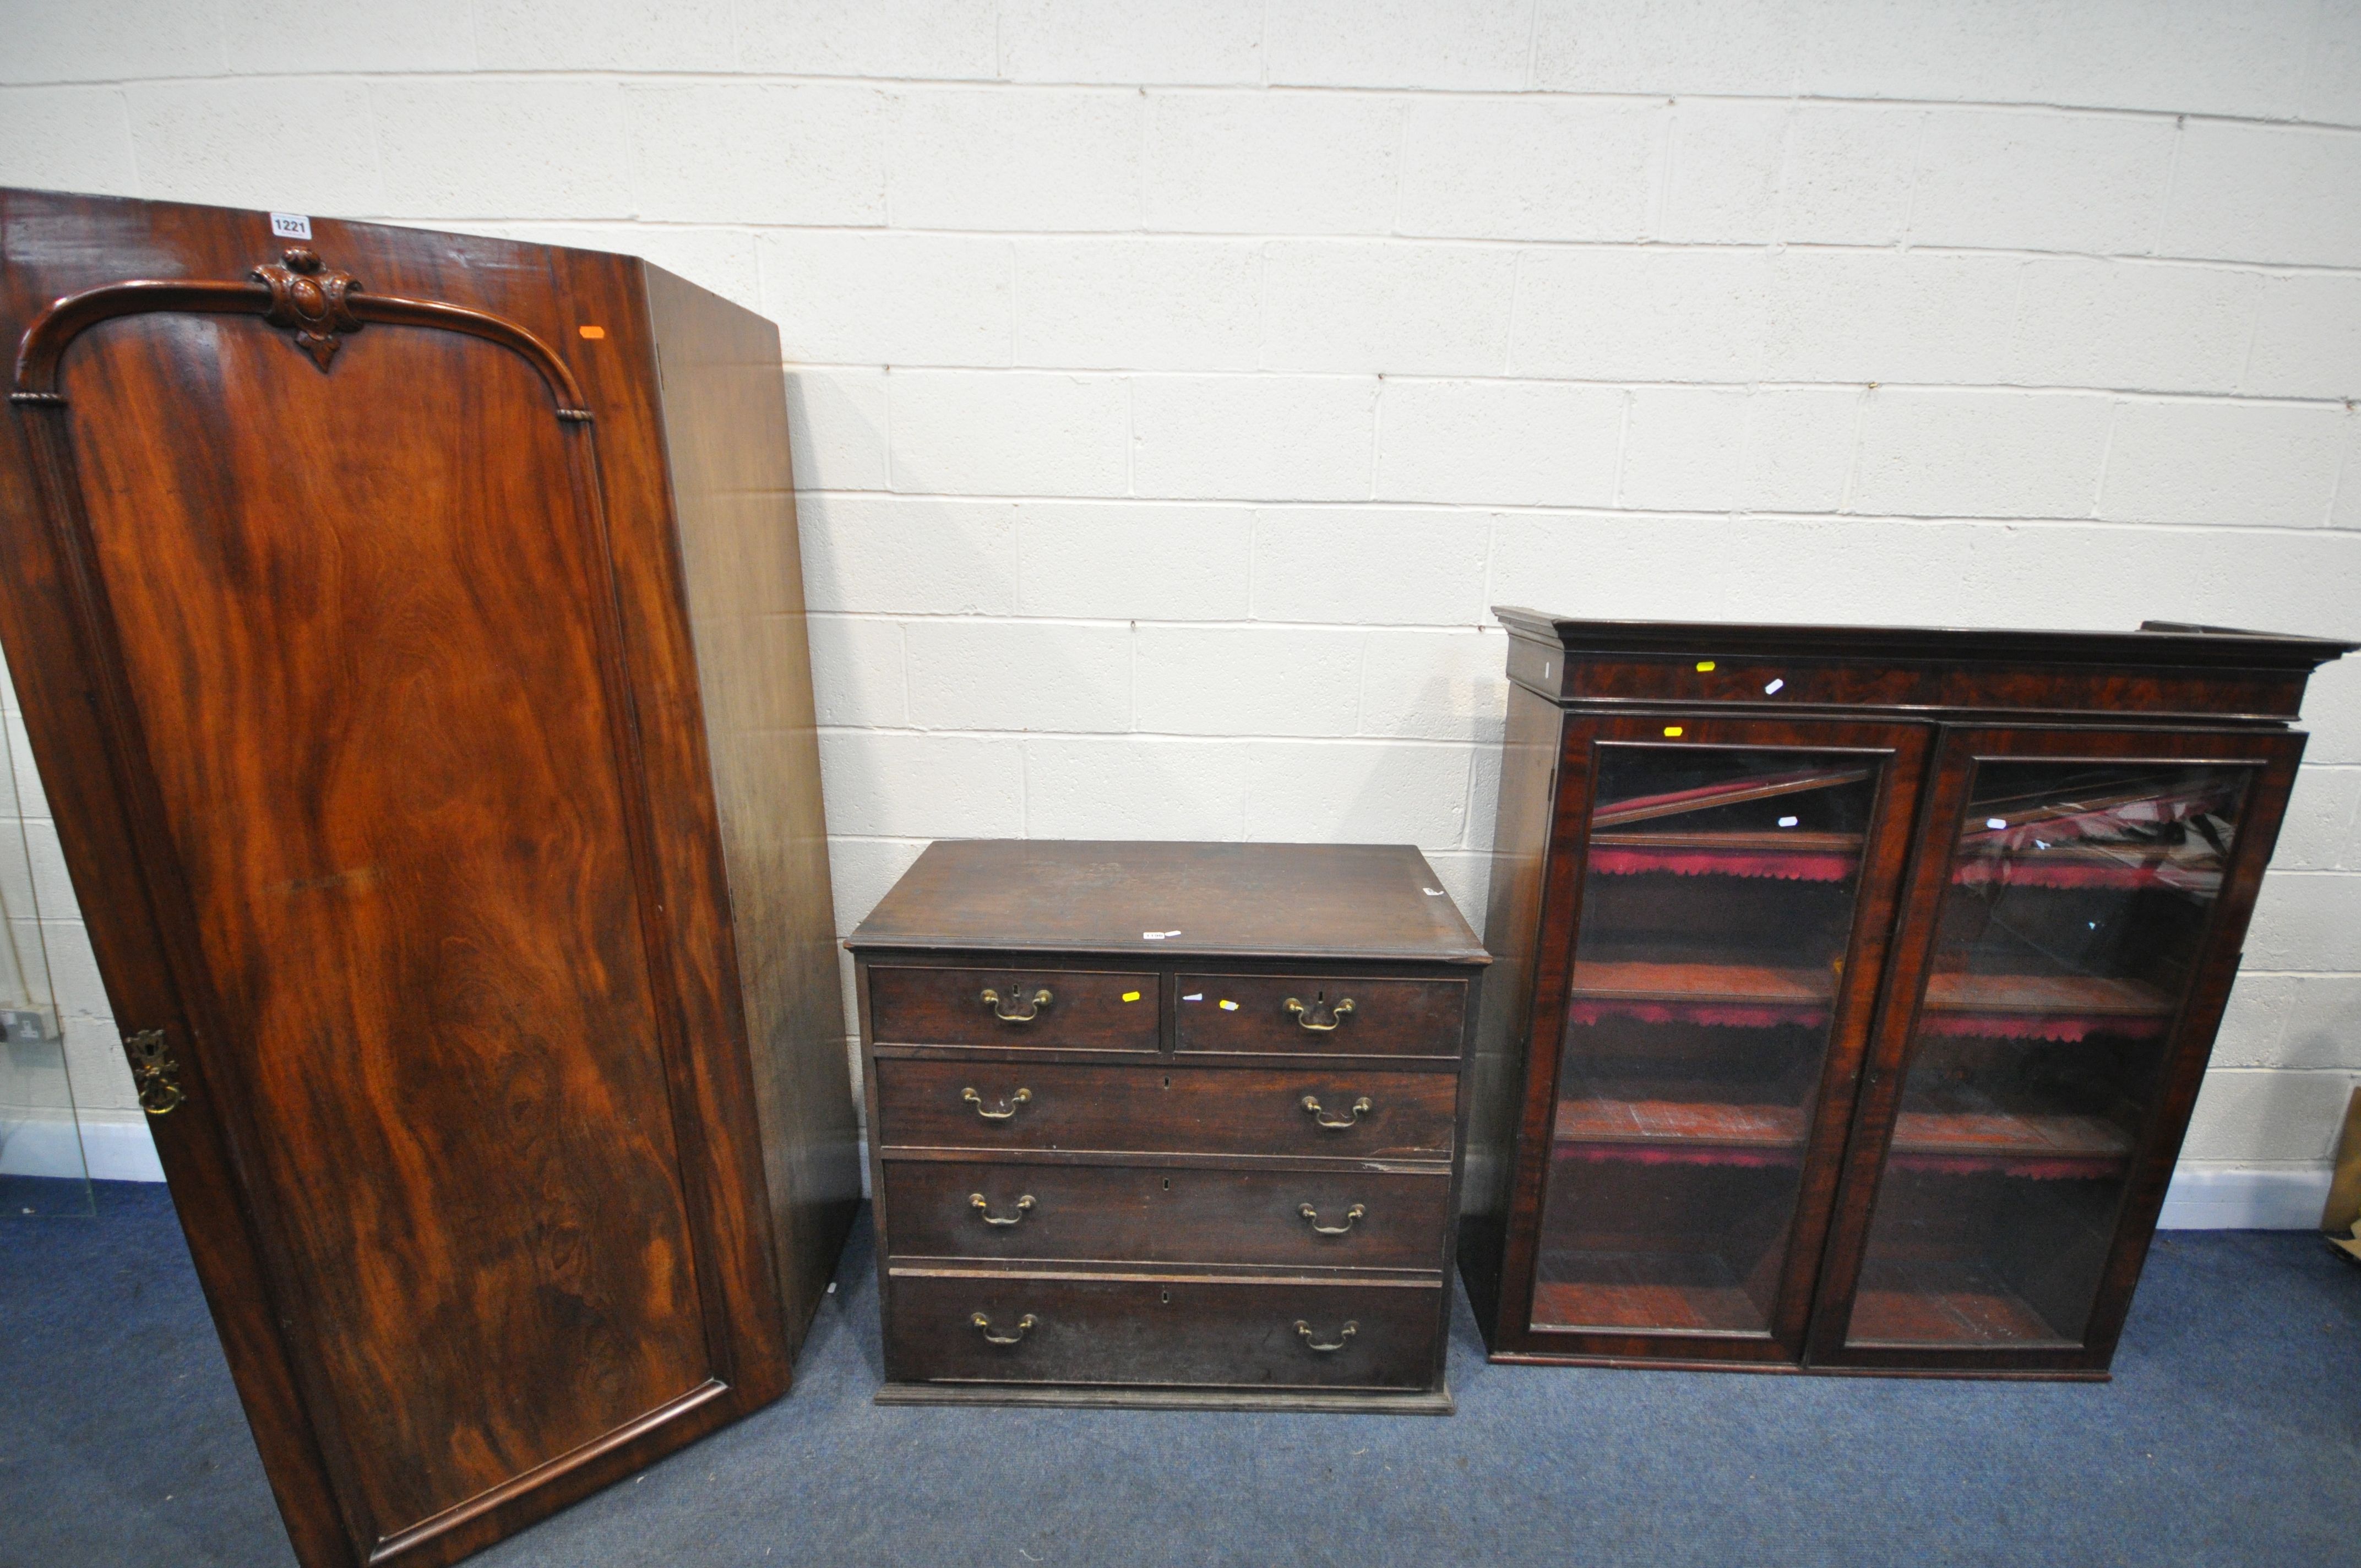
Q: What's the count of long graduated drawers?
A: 3